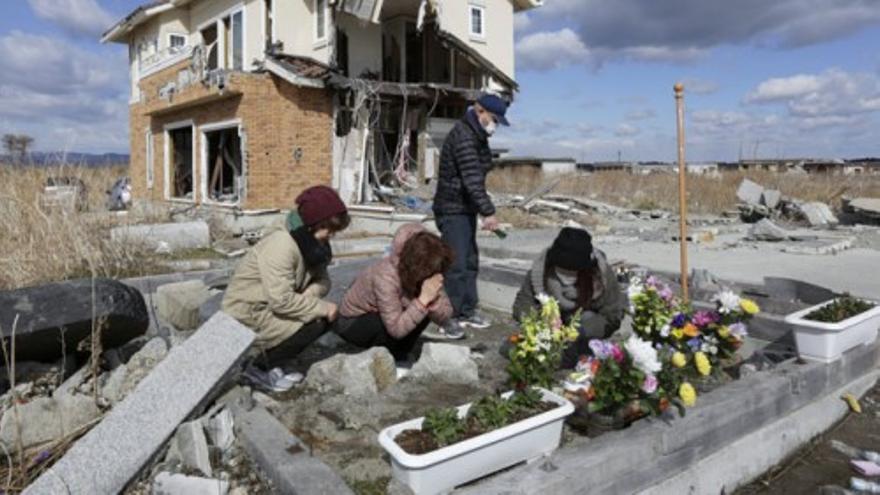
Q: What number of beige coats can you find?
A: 1